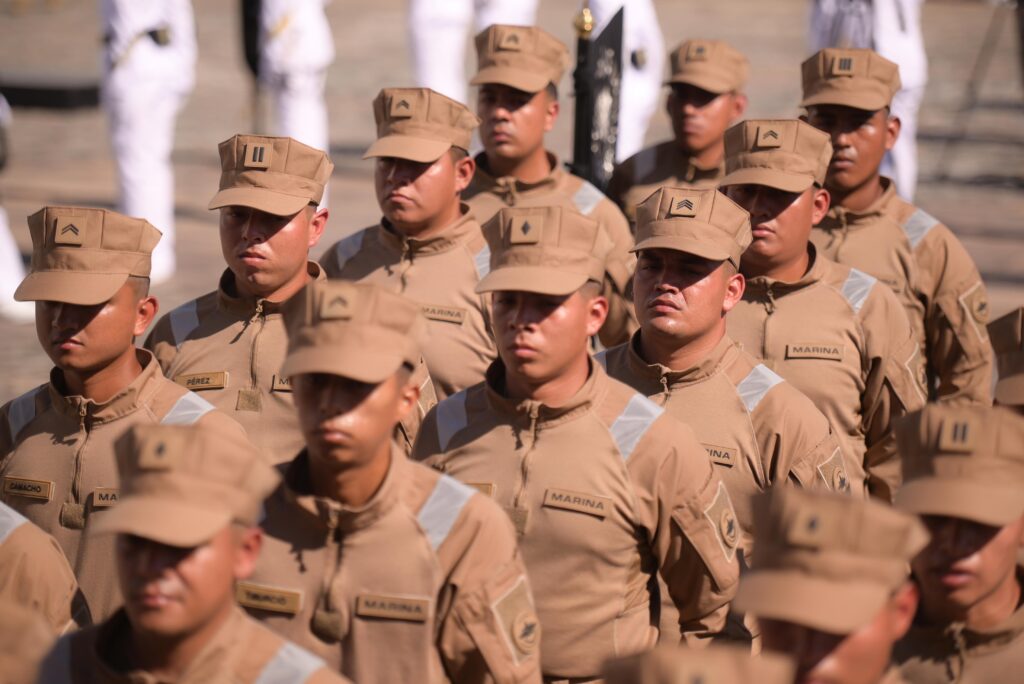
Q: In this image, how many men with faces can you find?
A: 13